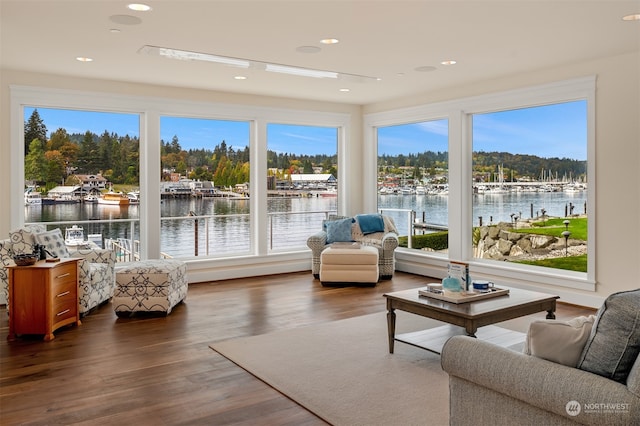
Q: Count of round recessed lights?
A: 7